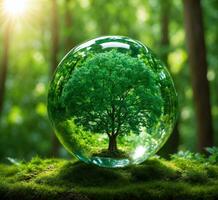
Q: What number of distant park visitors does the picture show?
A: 0